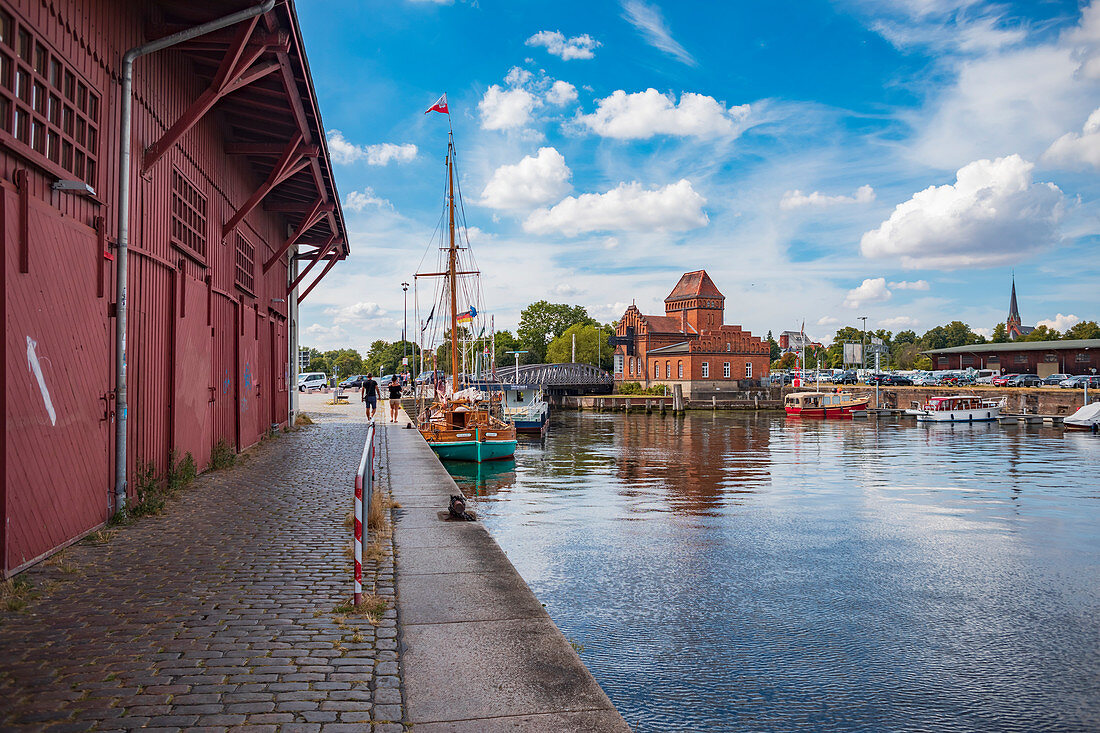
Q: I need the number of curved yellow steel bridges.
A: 0